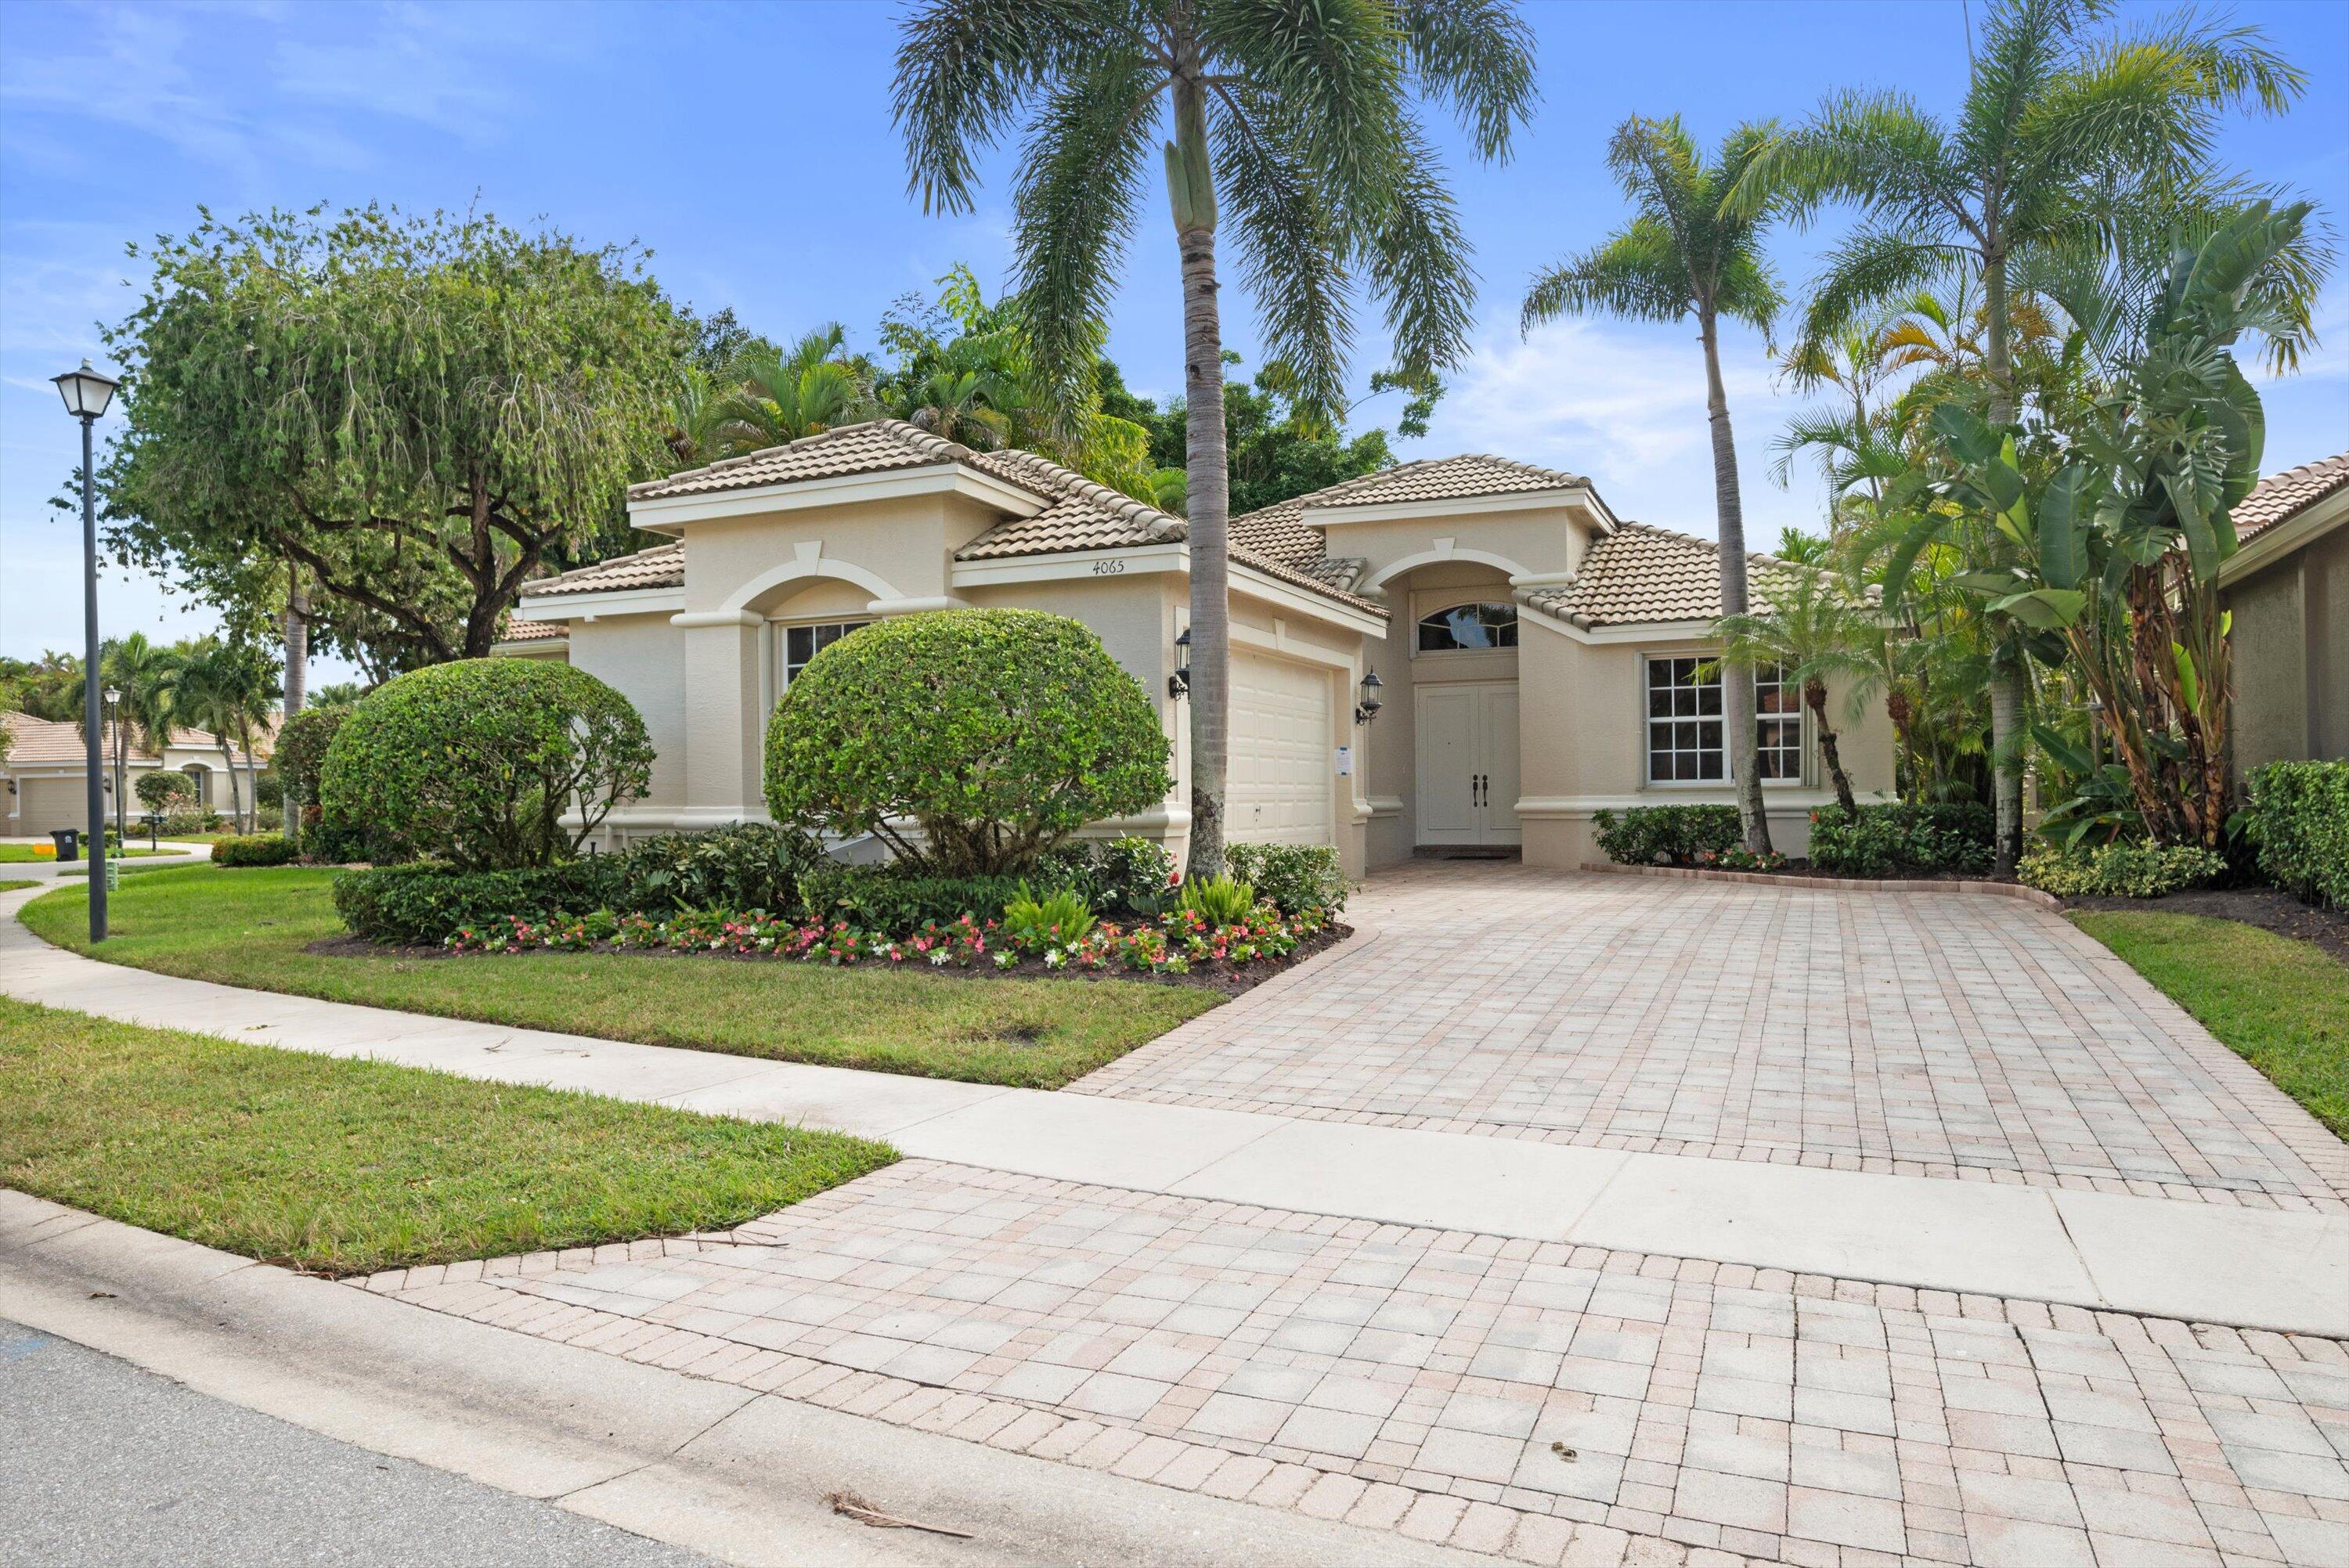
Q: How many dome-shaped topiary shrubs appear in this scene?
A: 2